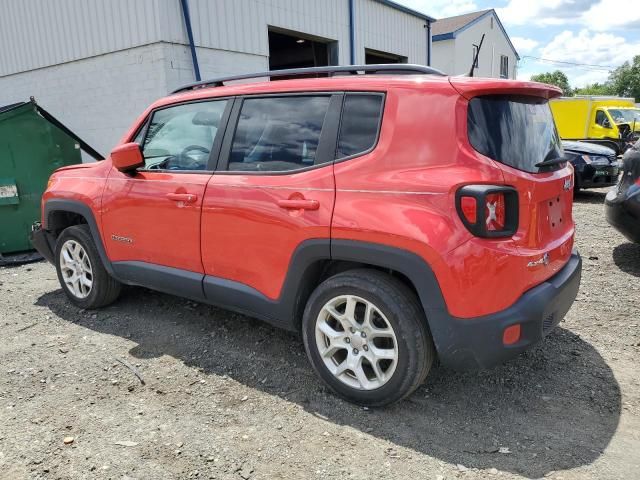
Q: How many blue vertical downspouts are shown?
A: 3